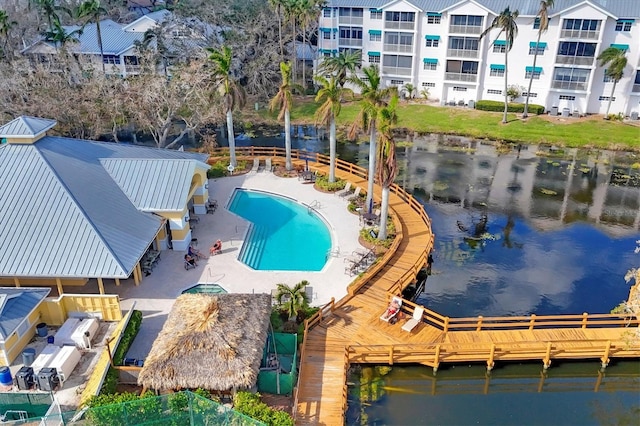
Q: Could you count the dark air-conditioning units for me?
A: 2